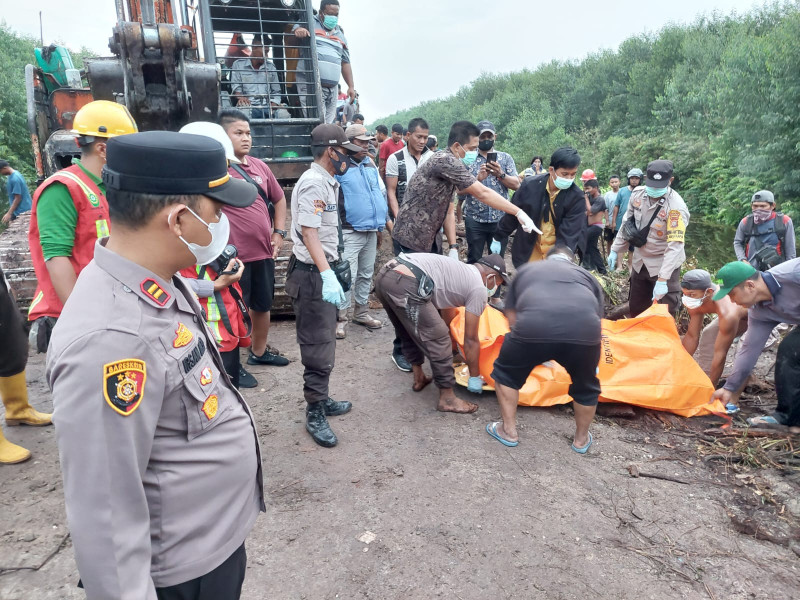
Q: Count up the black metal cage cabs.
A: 1